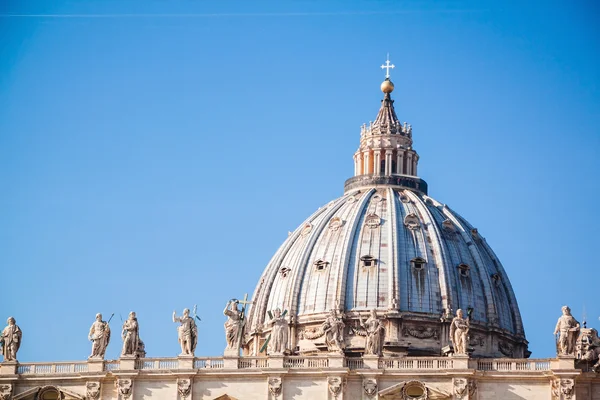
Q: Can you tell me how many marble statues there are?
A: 10